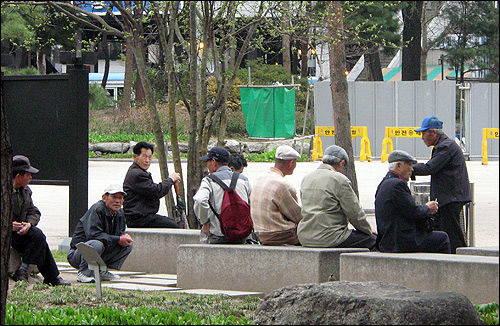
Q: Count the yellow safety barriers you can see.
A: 3